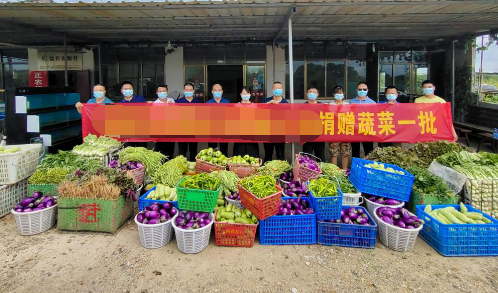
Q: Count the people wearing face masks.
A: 12